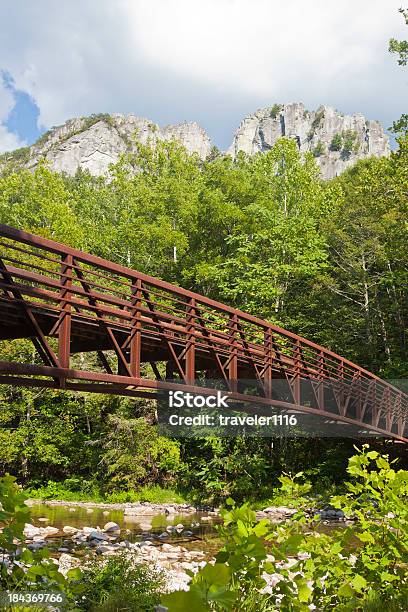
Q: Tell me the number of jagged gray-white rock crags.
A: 2